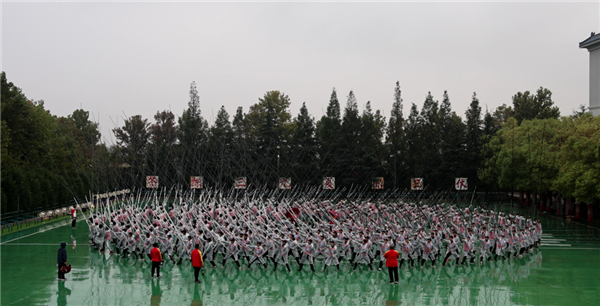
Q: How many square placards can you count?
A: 8